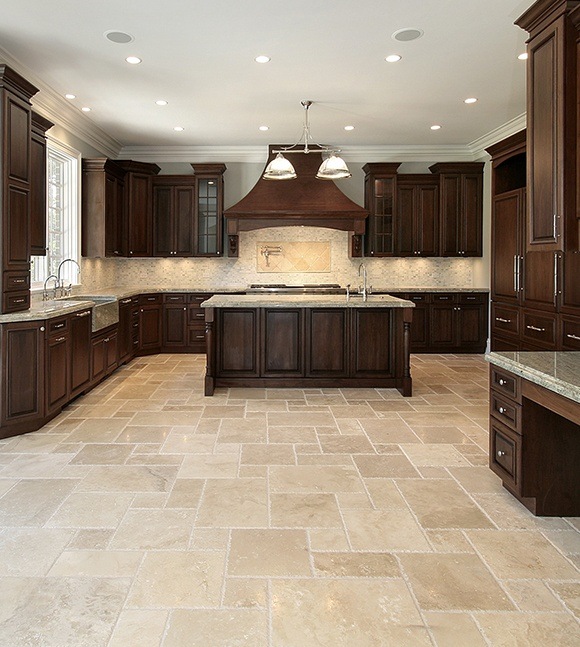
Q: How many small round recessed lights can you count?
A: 12